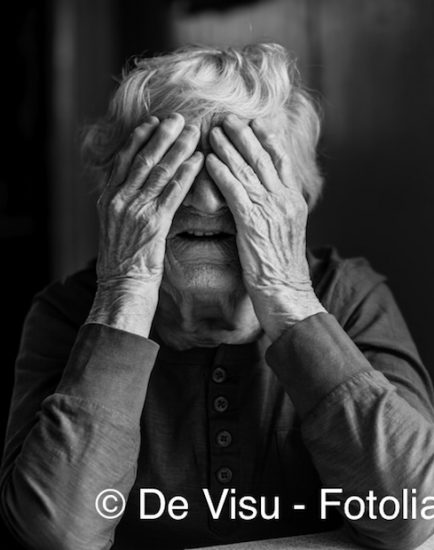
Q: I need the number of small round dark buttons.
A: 4